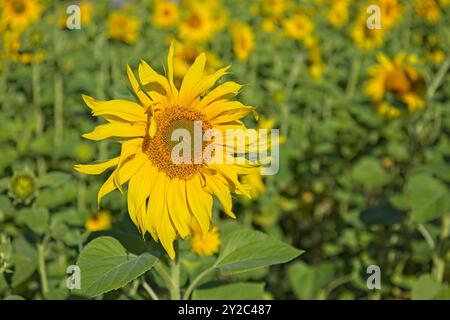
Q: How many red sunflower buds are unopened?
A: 0